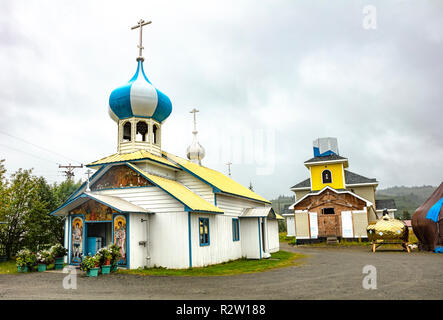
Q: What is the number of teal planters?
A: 6